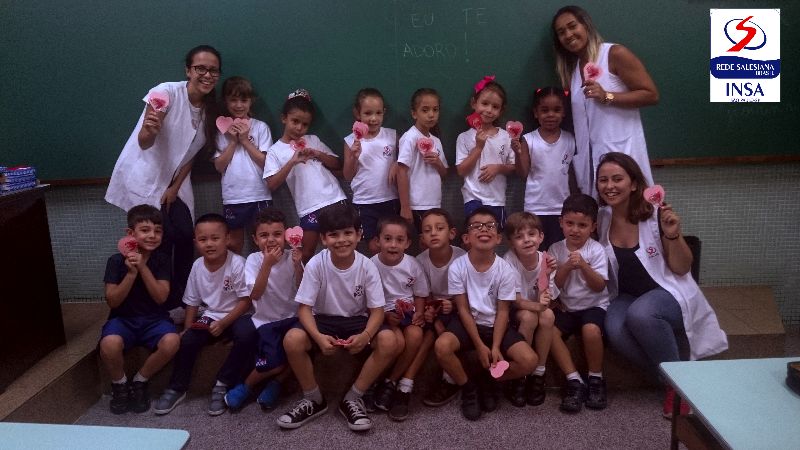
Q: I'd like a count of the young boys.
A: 9